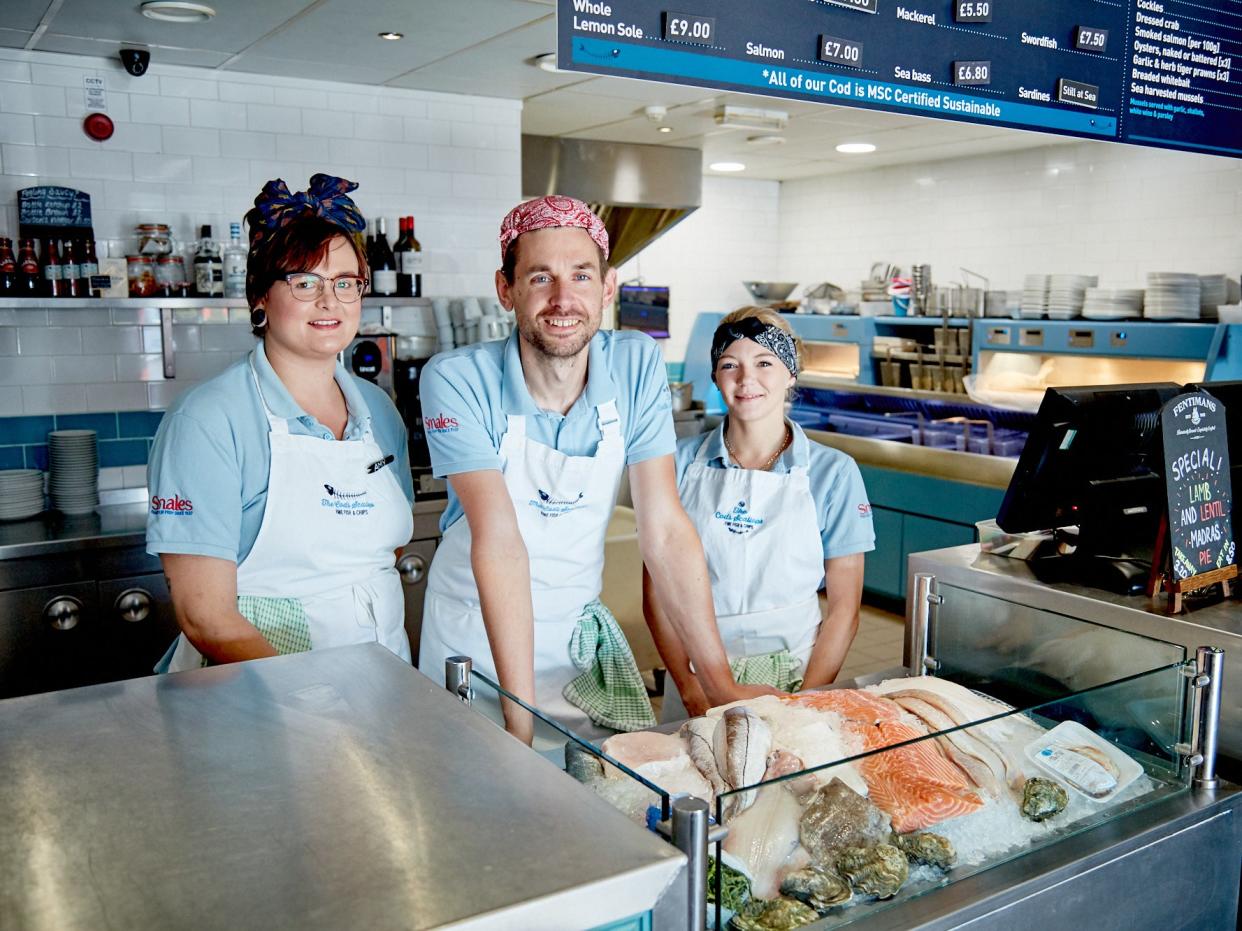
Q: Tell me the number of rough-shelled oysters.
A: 5